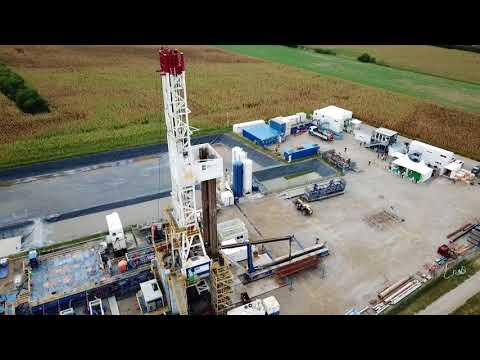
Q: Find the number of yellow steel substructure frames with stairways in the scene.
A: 1